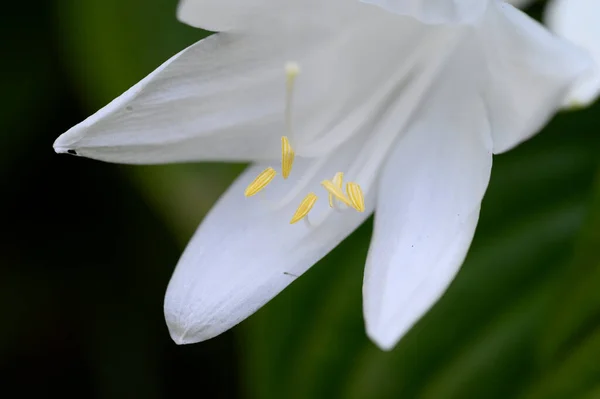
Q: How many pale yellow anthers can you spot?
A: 6